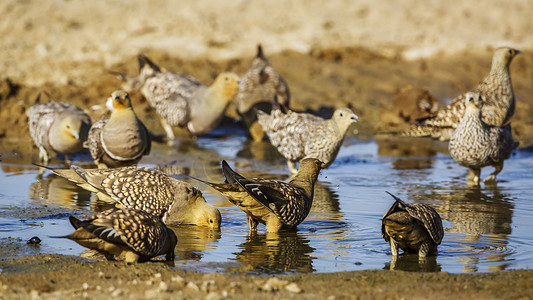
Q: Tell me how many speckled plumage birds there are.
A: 11